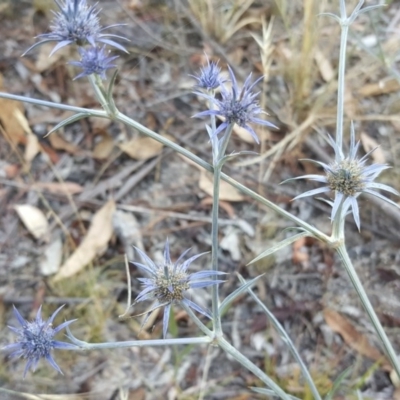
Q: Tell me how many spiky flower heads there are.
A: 7